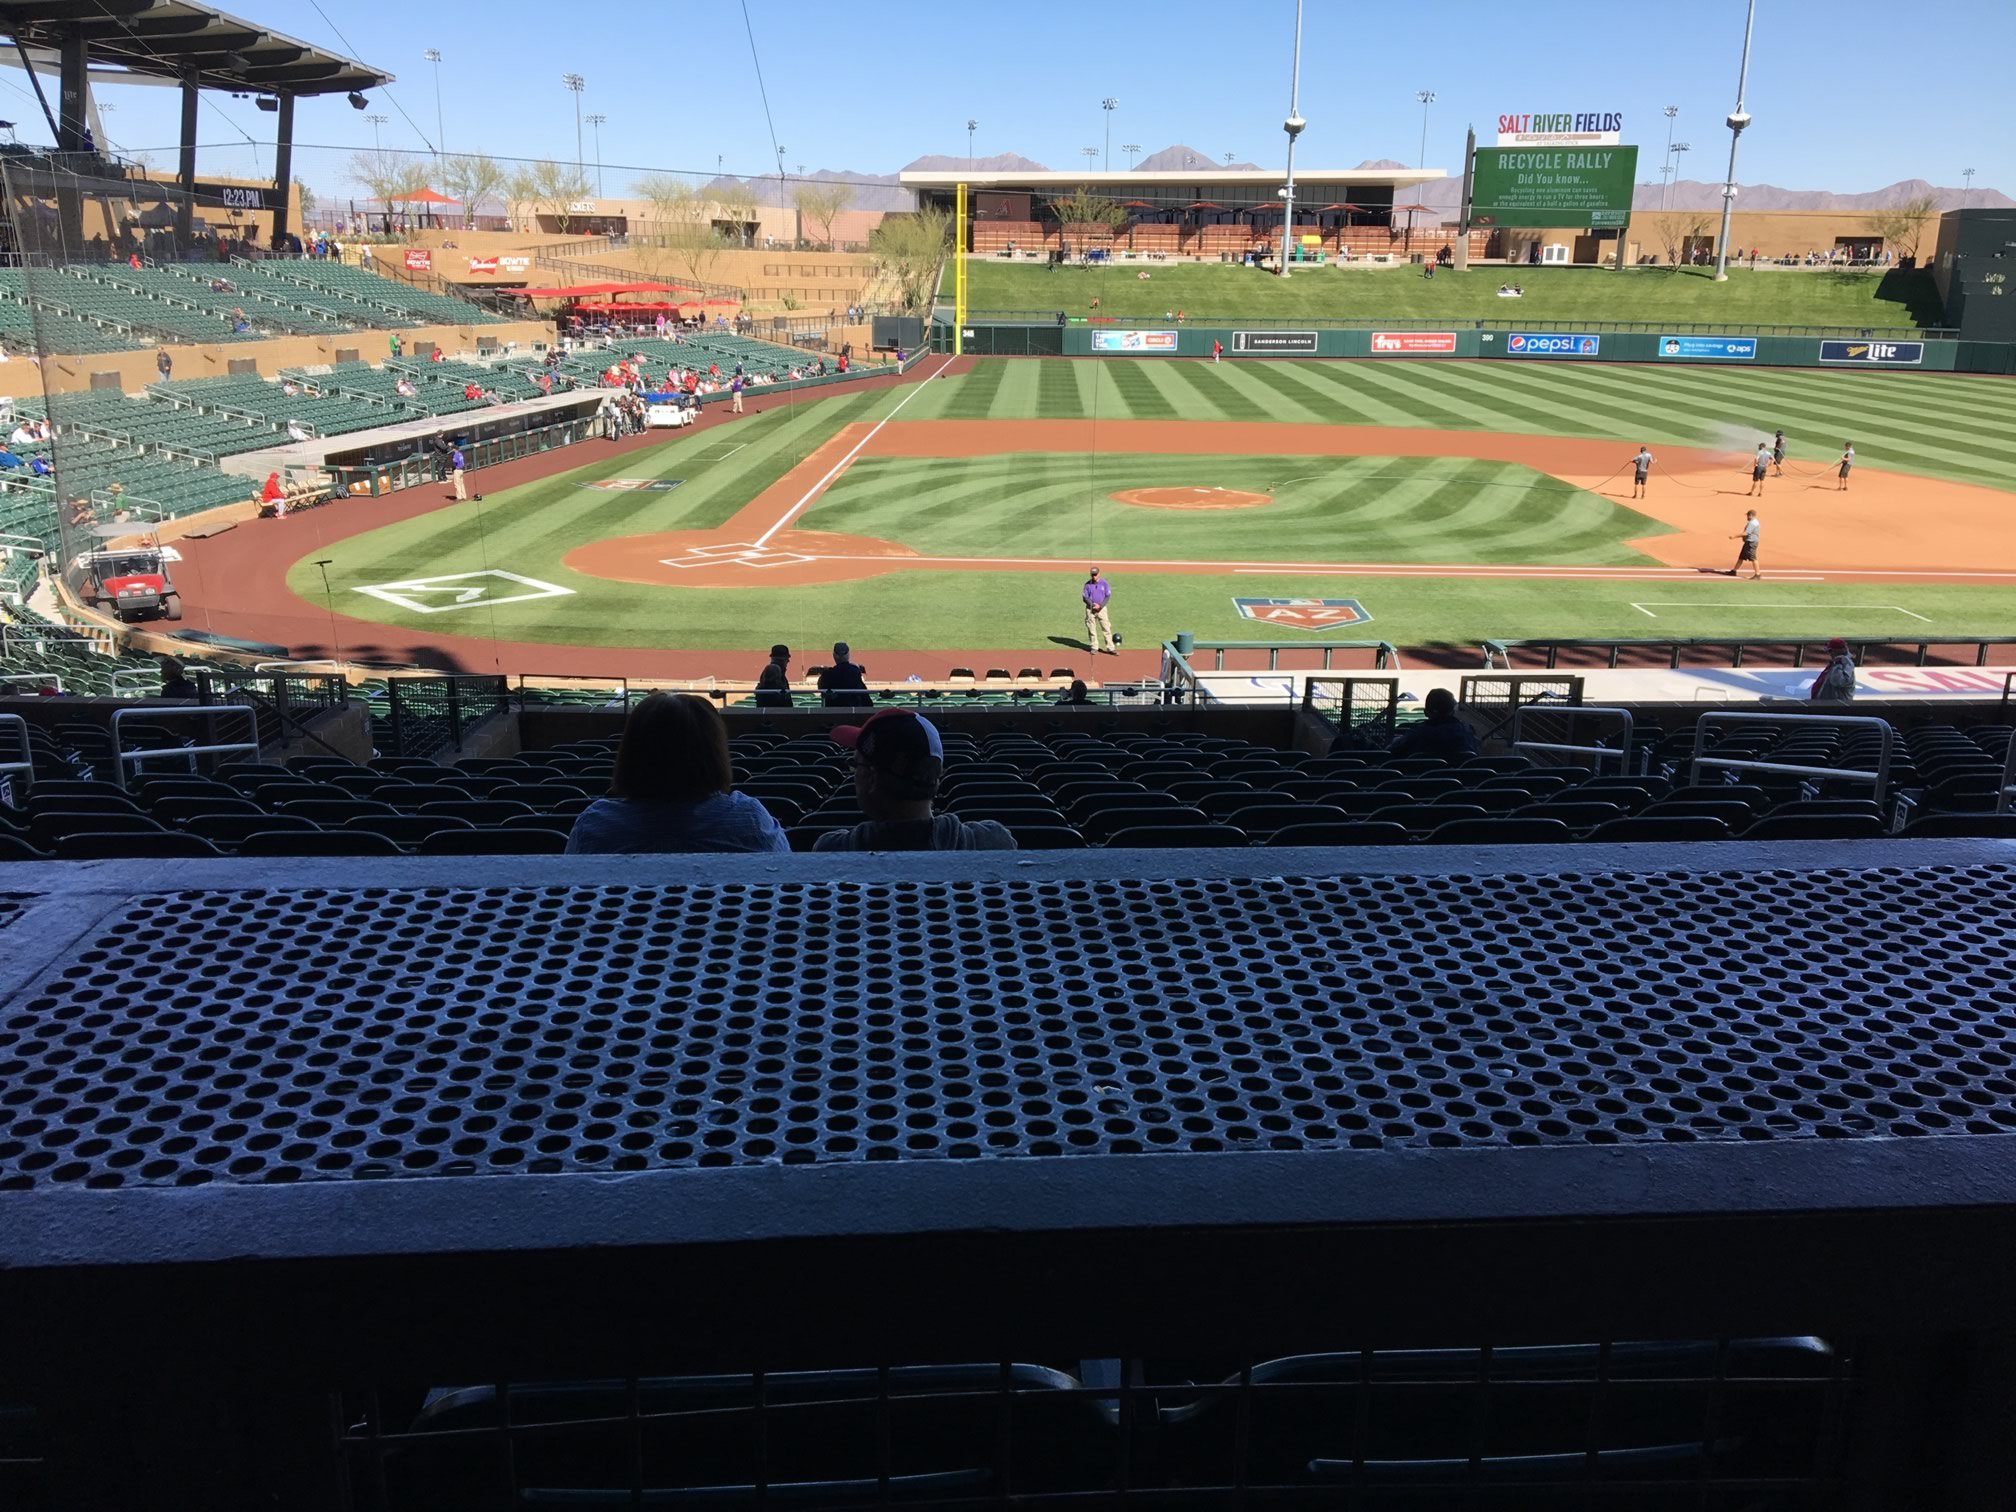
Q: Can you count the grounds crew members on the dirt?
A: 5